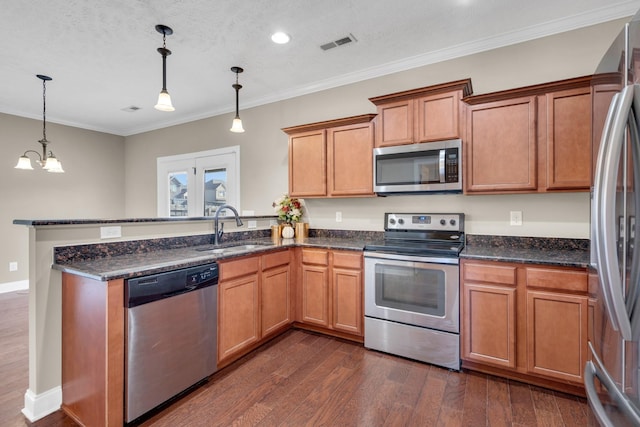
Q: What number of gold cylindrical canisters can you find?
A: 2